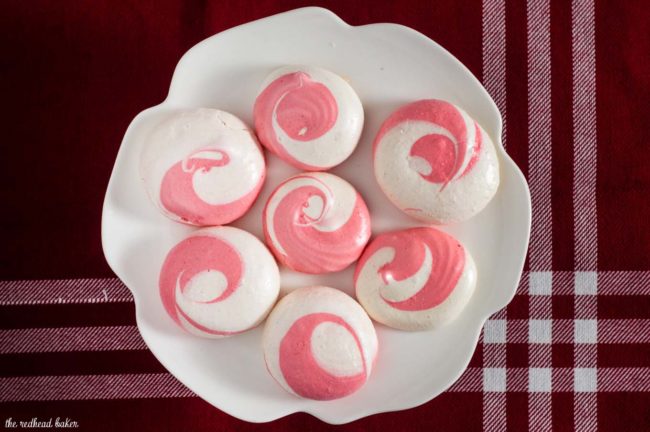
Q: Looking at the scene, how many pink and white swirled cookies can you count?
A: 7